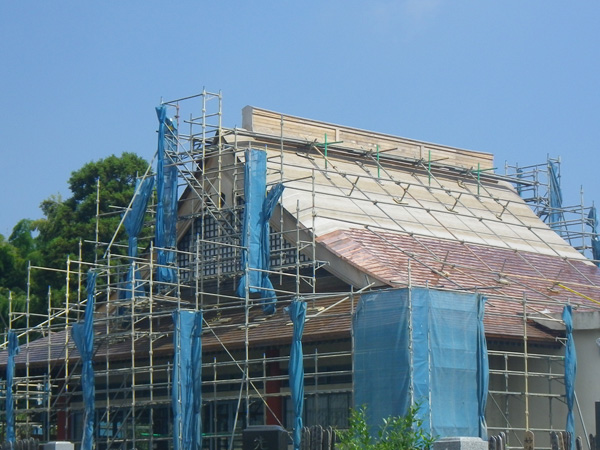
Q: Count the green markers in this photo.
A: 4